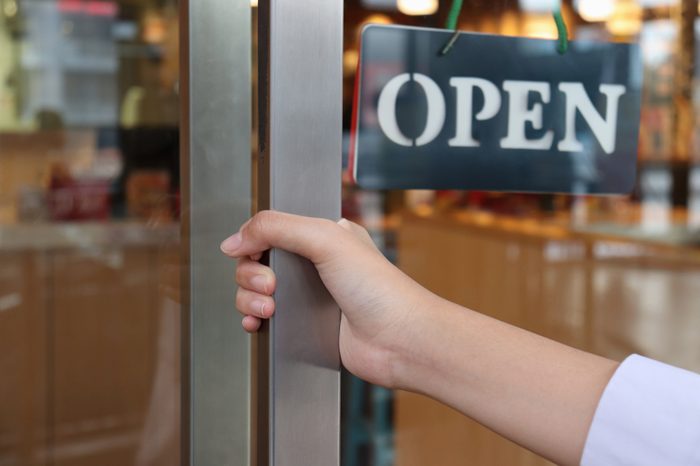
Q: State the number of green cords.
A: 2